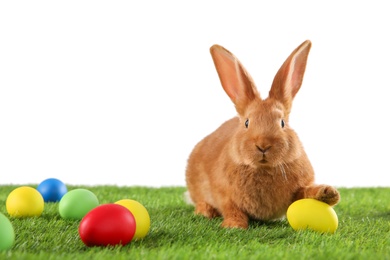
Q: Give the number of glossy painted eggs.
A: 7